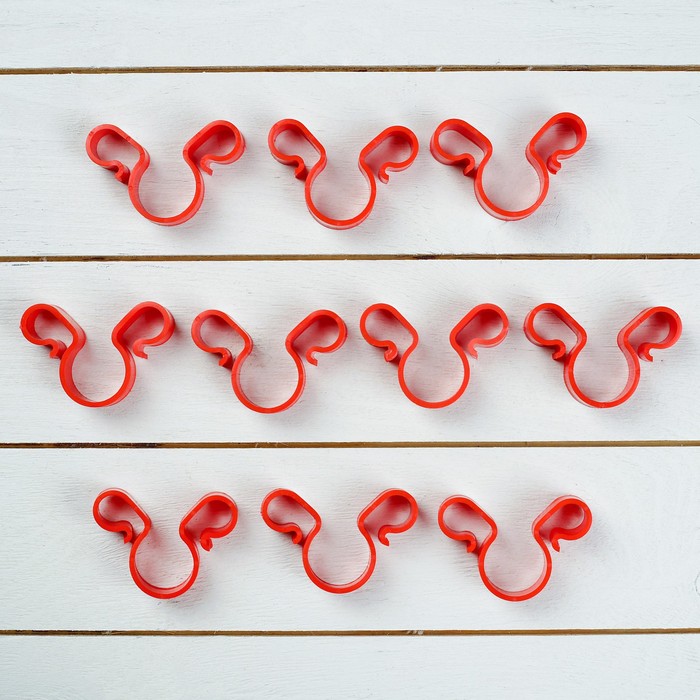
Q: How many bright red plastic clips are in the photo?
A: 10